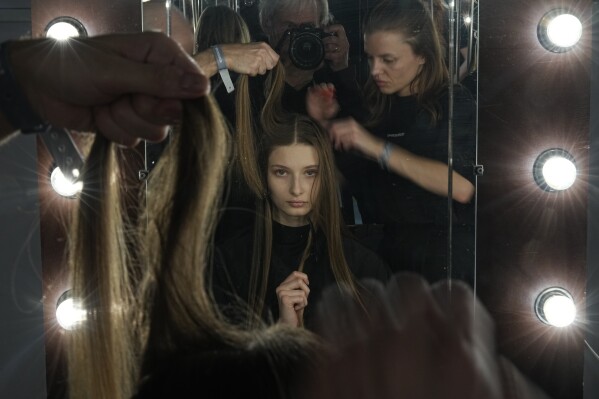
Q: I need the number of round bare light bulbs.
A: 6